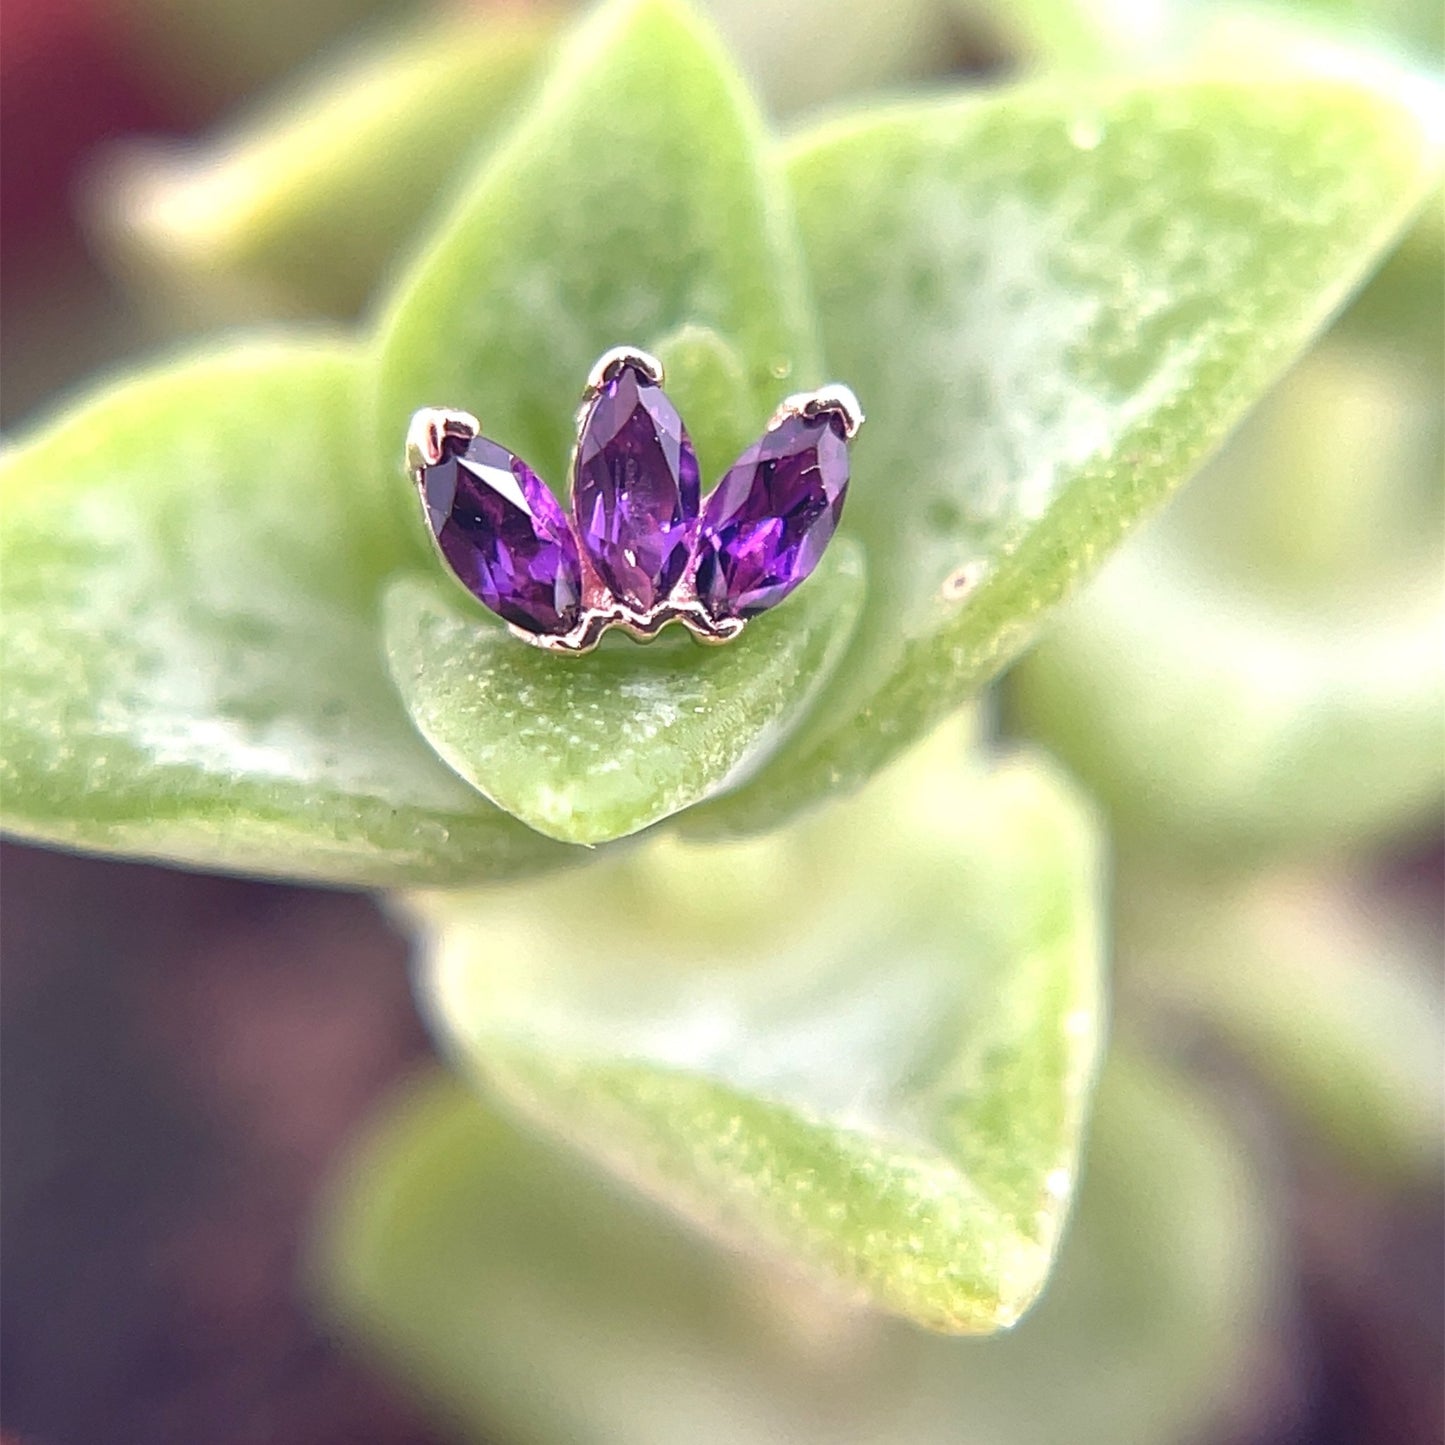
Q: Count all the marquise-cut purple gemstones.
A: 3